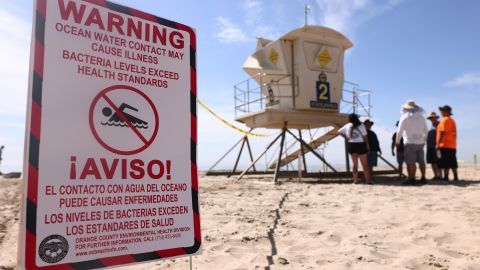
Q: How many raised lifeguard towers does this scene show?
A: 1